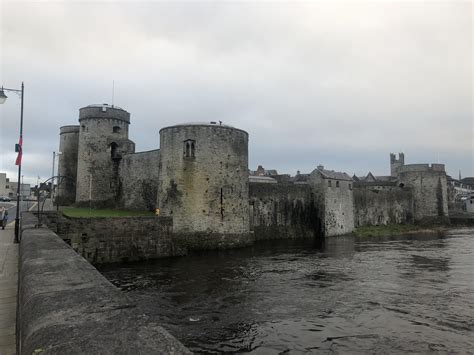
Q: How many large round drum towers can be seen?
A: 4